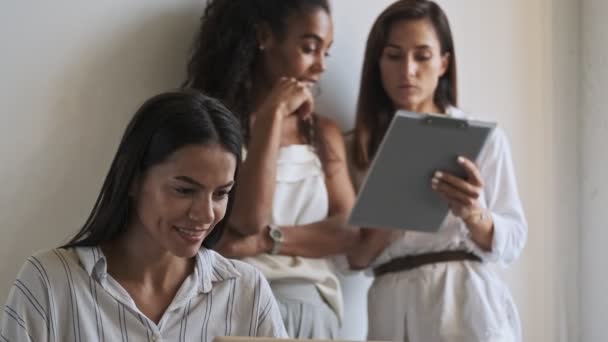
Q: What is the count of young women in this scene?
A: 3